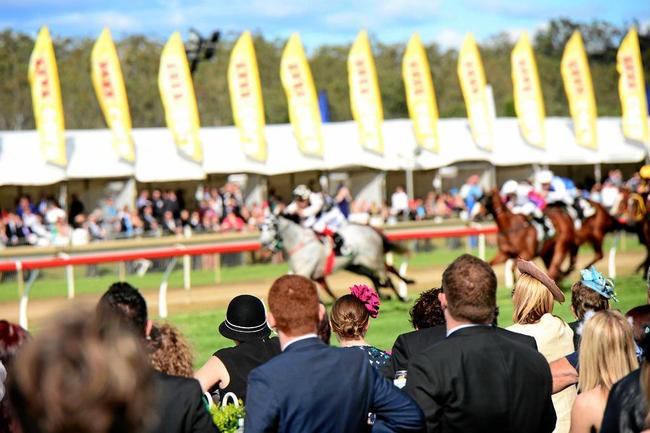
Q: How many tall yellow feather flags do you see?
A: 11